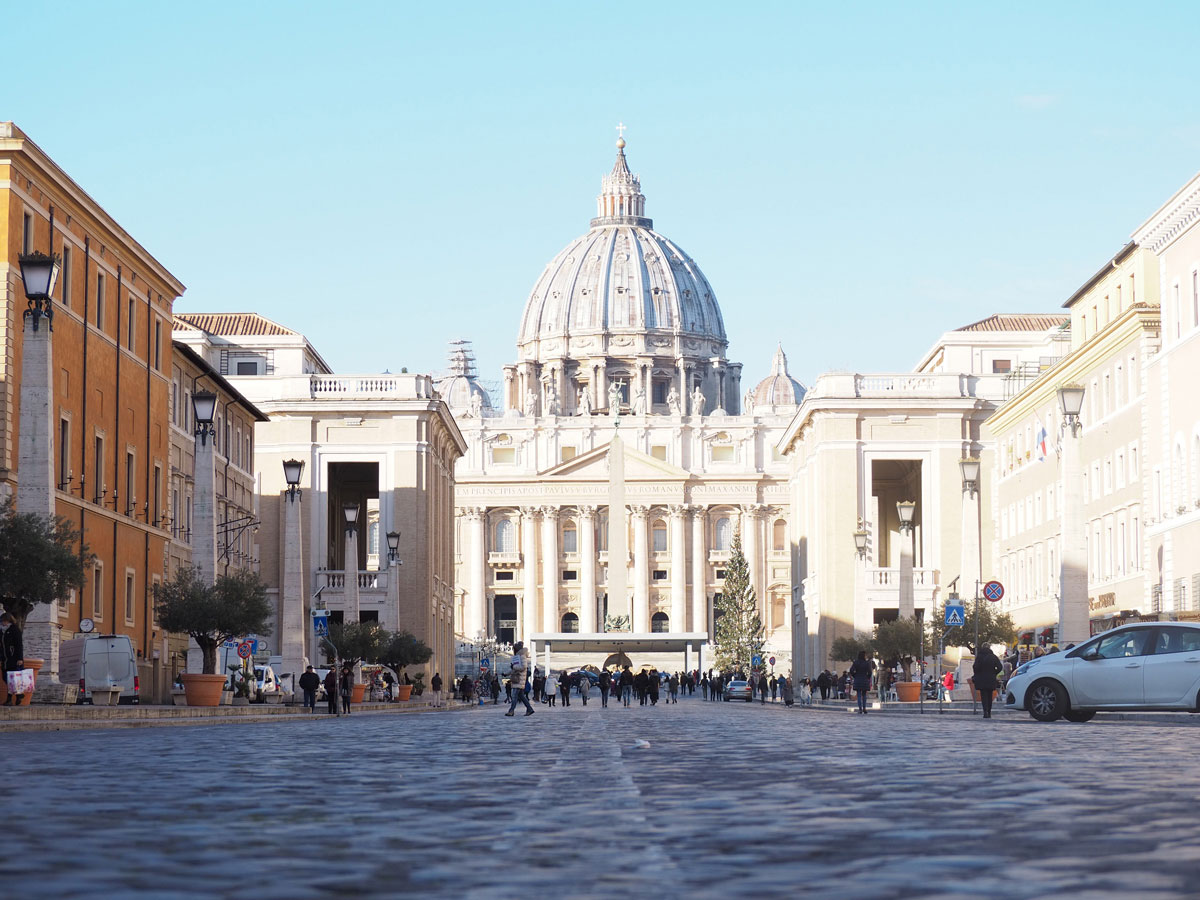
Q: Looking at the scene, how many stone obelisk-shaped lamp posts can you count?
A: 9